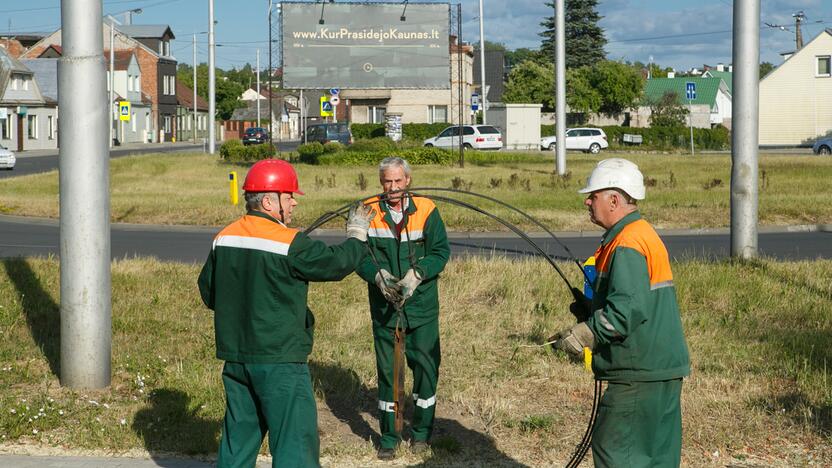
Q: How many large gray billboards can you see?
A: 1